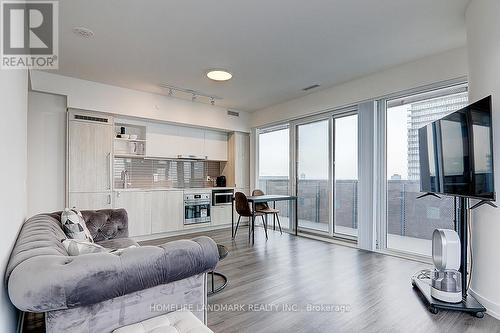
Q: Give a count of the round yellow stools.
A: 0